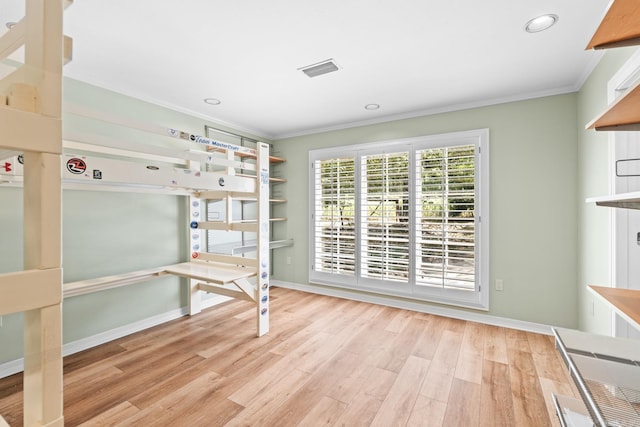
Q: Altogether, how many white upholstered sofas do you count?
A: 0